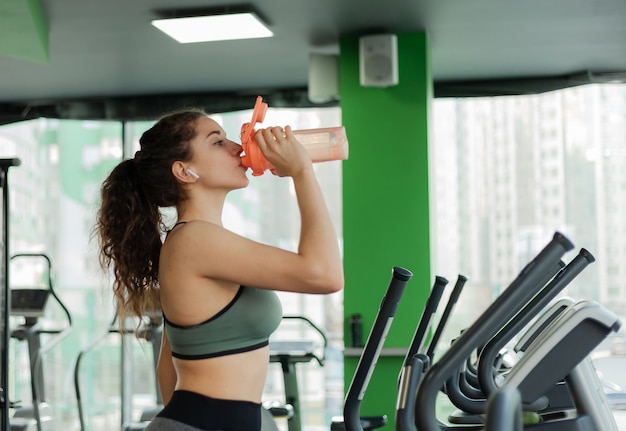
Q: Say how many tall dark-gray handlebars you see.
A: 5